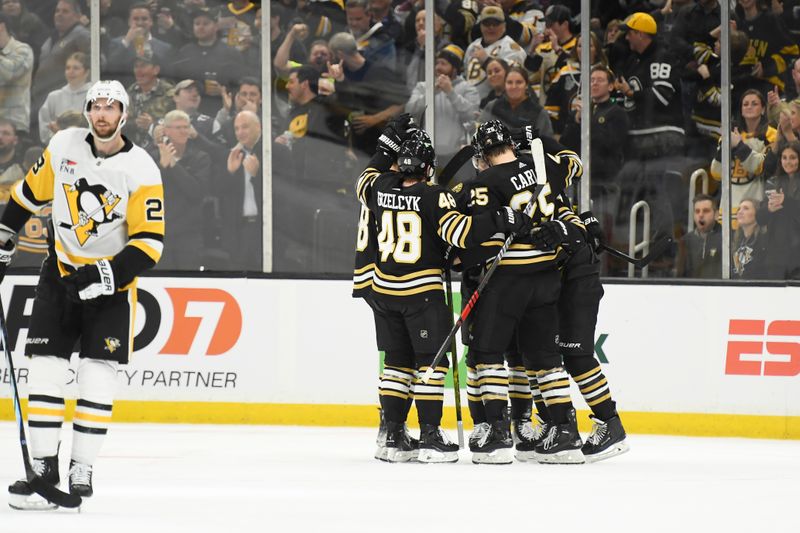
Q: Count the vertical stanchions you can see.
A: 5